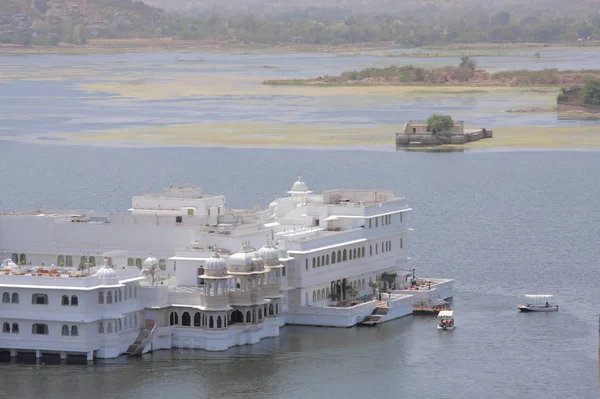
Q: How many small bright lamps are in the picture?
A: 0